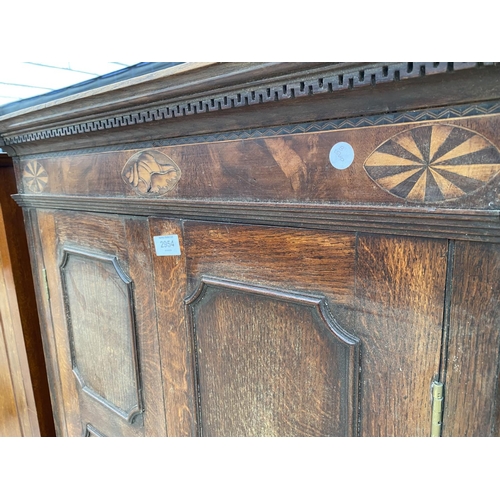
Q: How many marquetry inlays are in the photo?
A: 3